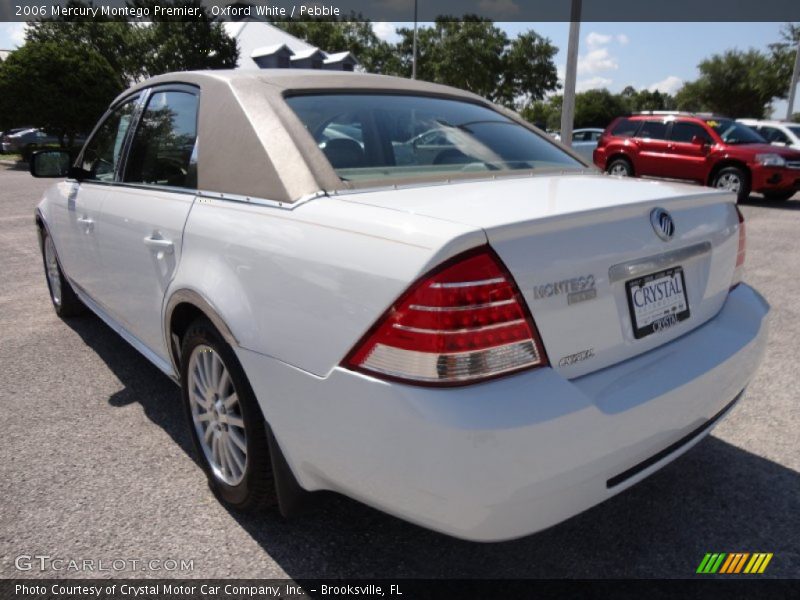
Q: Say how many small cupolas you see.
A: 3